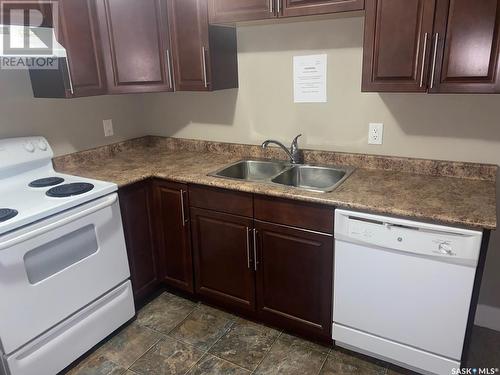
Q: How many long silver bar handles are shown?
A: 10